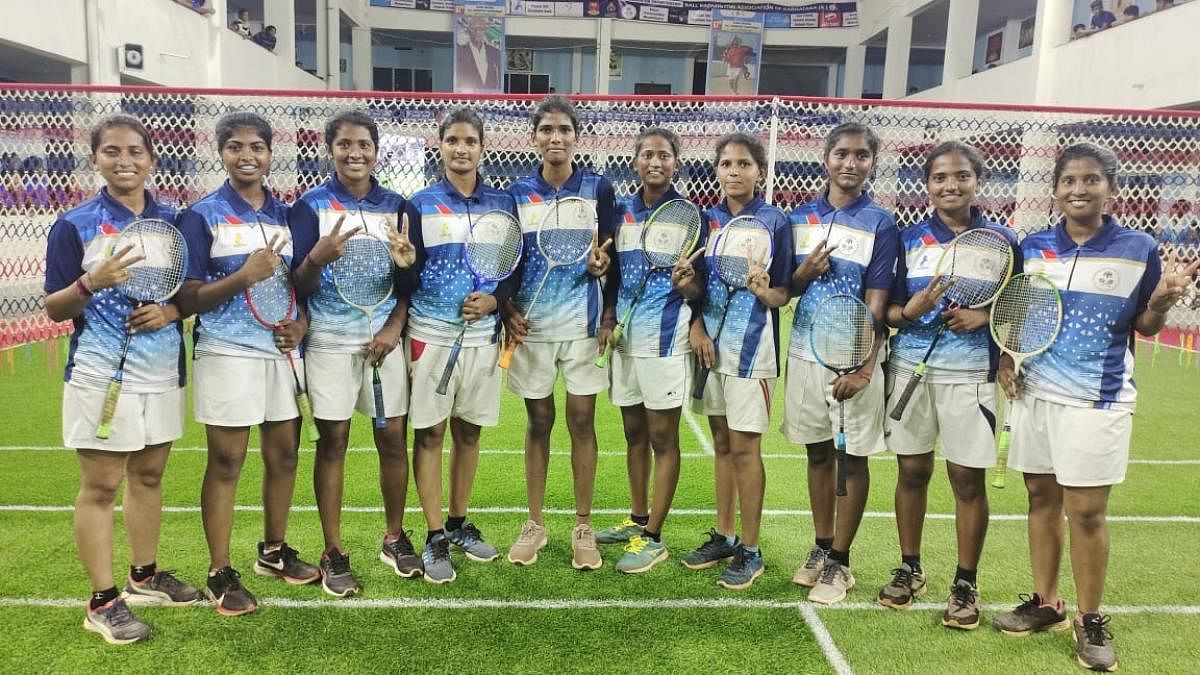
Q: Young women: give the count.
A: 10